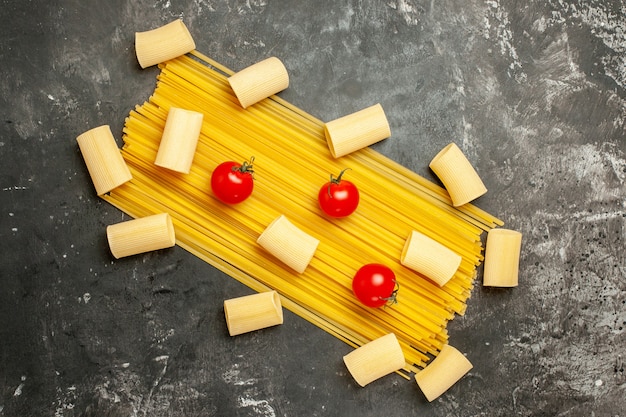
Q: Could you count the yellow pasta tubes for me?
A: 13